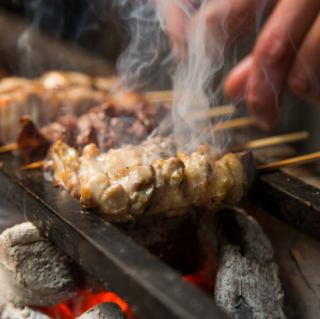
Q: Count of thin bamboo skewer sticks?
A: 5